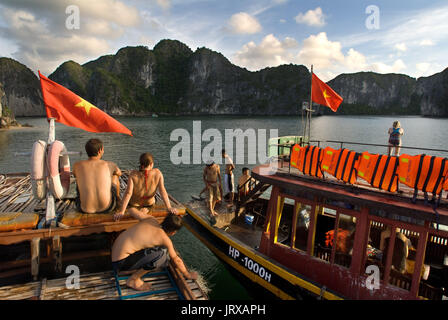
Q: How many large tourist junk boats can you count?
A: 2